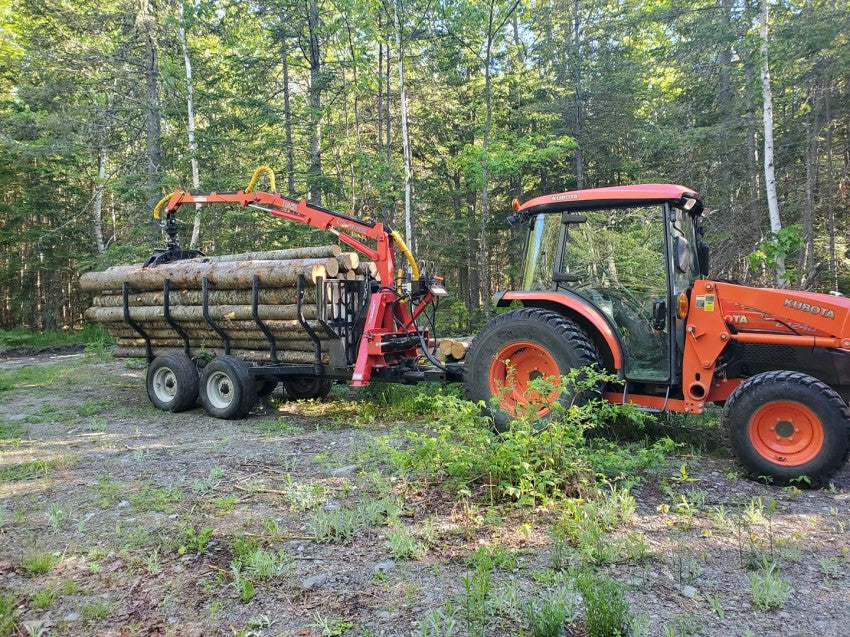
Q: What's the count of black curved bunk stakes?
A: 5